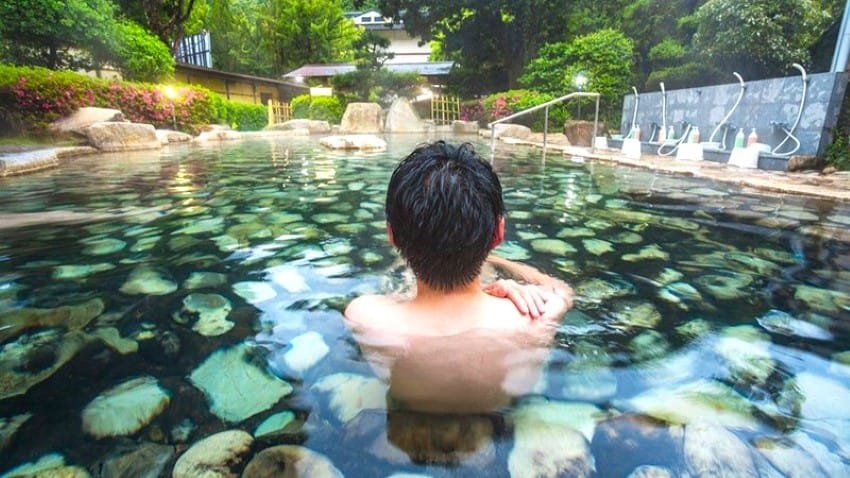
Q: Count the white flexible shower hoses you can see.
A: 4